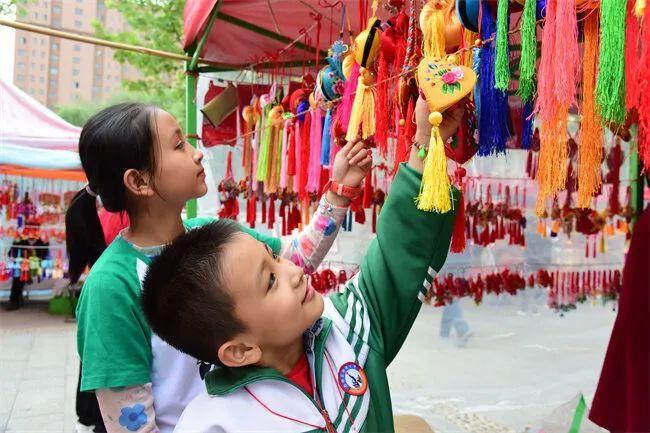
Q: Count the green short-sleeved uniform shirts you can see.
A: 1